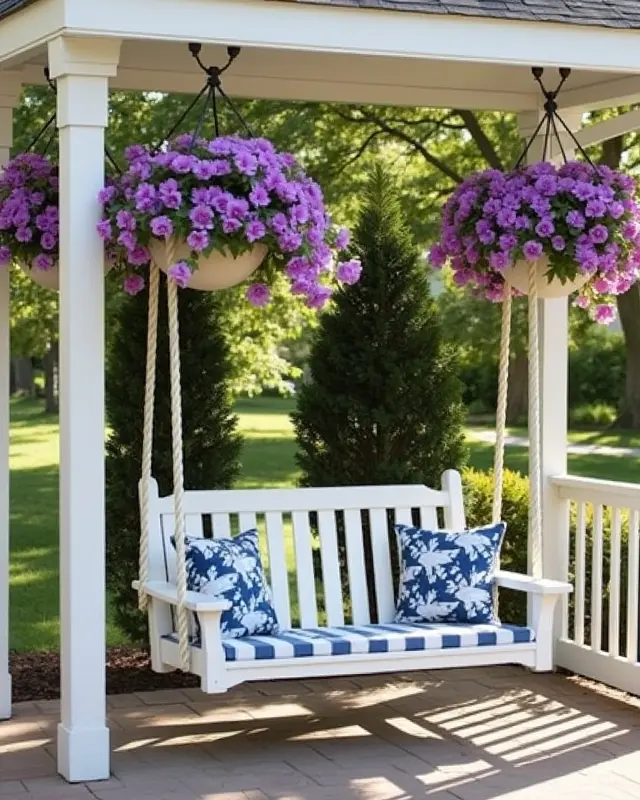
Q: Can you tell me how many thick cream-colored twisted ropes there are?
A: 4